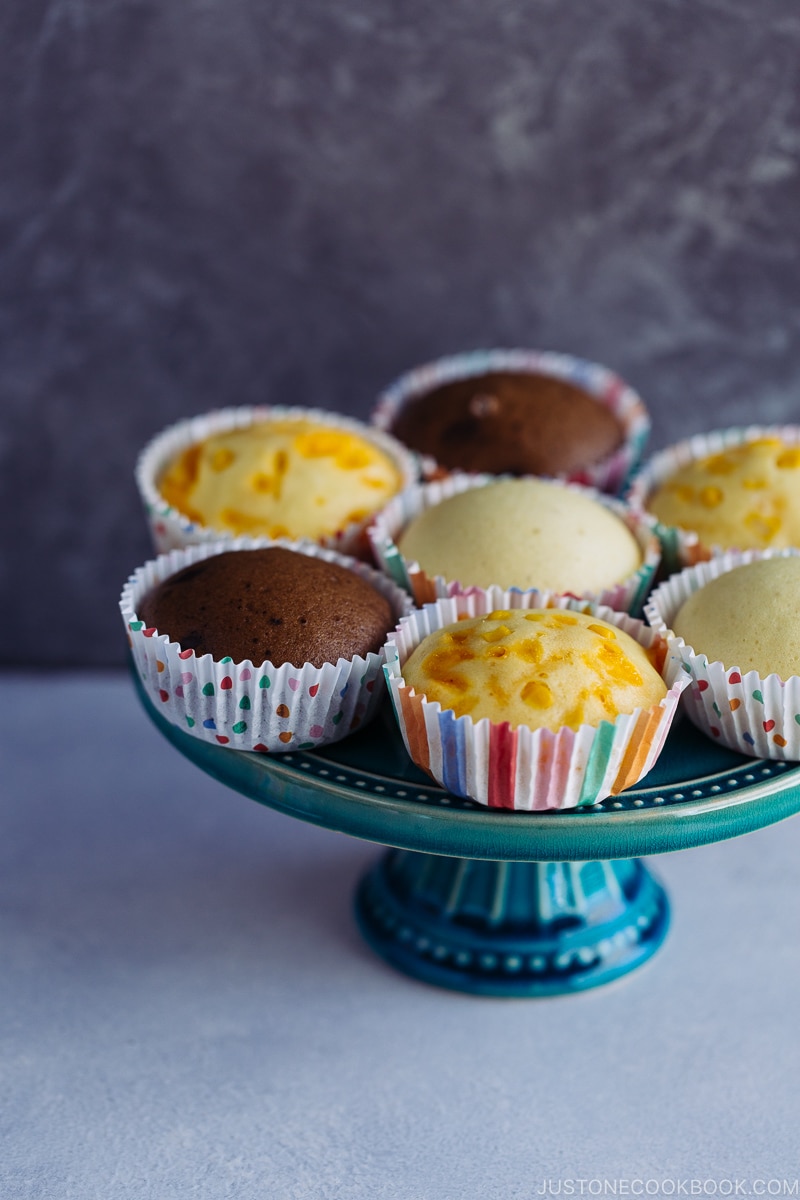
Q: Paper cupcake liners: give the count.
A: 7